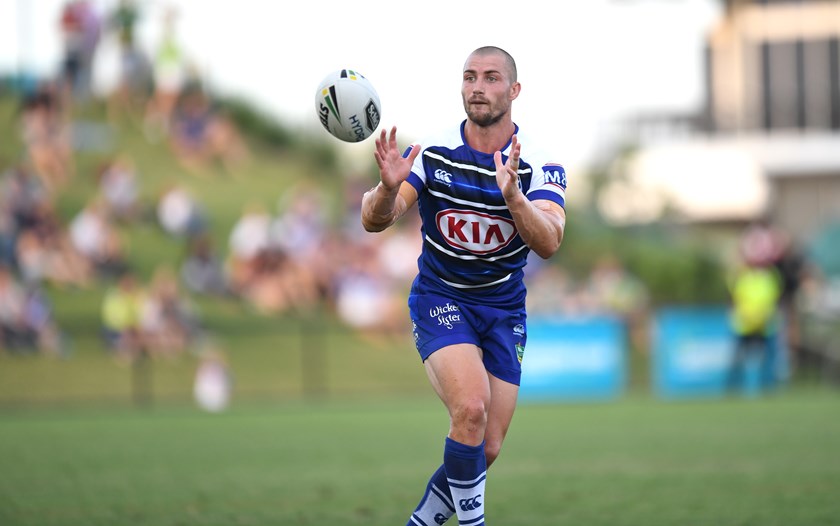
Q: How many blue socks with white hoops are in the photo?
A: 2